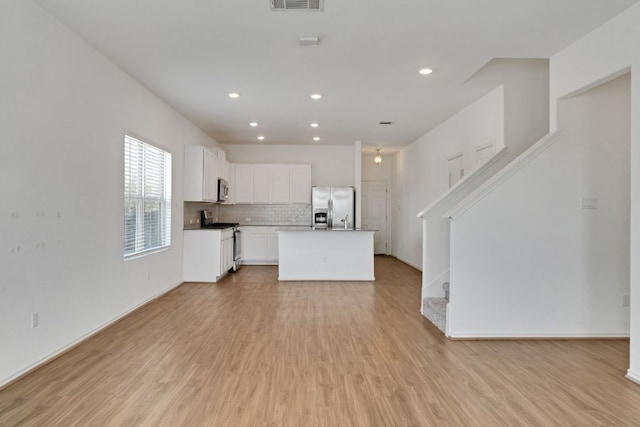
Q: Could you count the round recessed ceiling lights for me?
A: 7